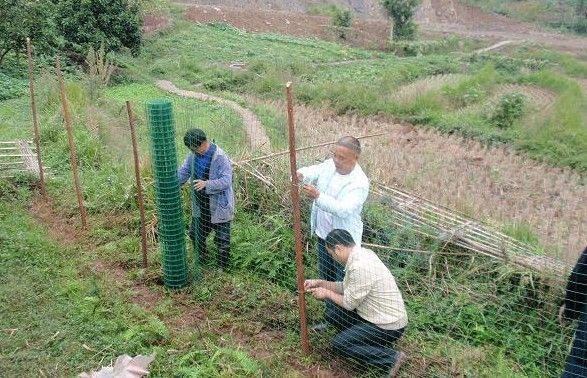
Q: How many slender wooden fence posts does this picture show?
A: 4